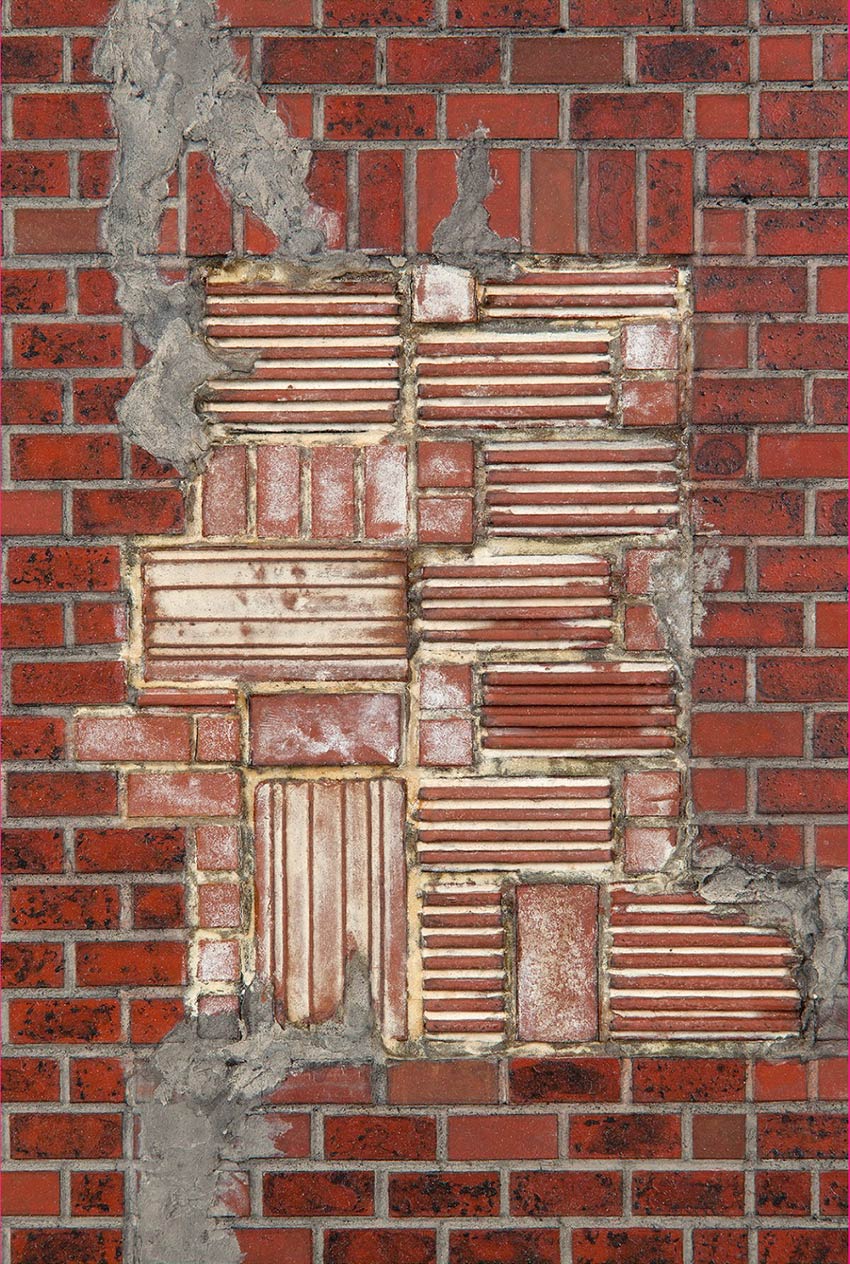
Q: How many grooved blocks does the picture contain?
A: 11